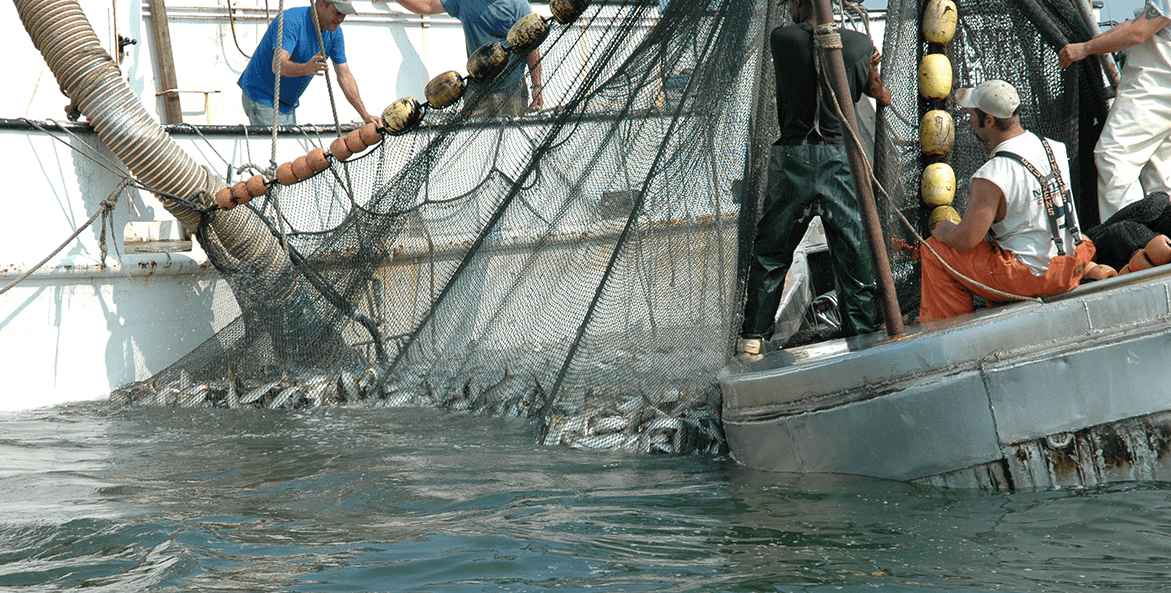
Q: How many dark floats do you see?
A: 5